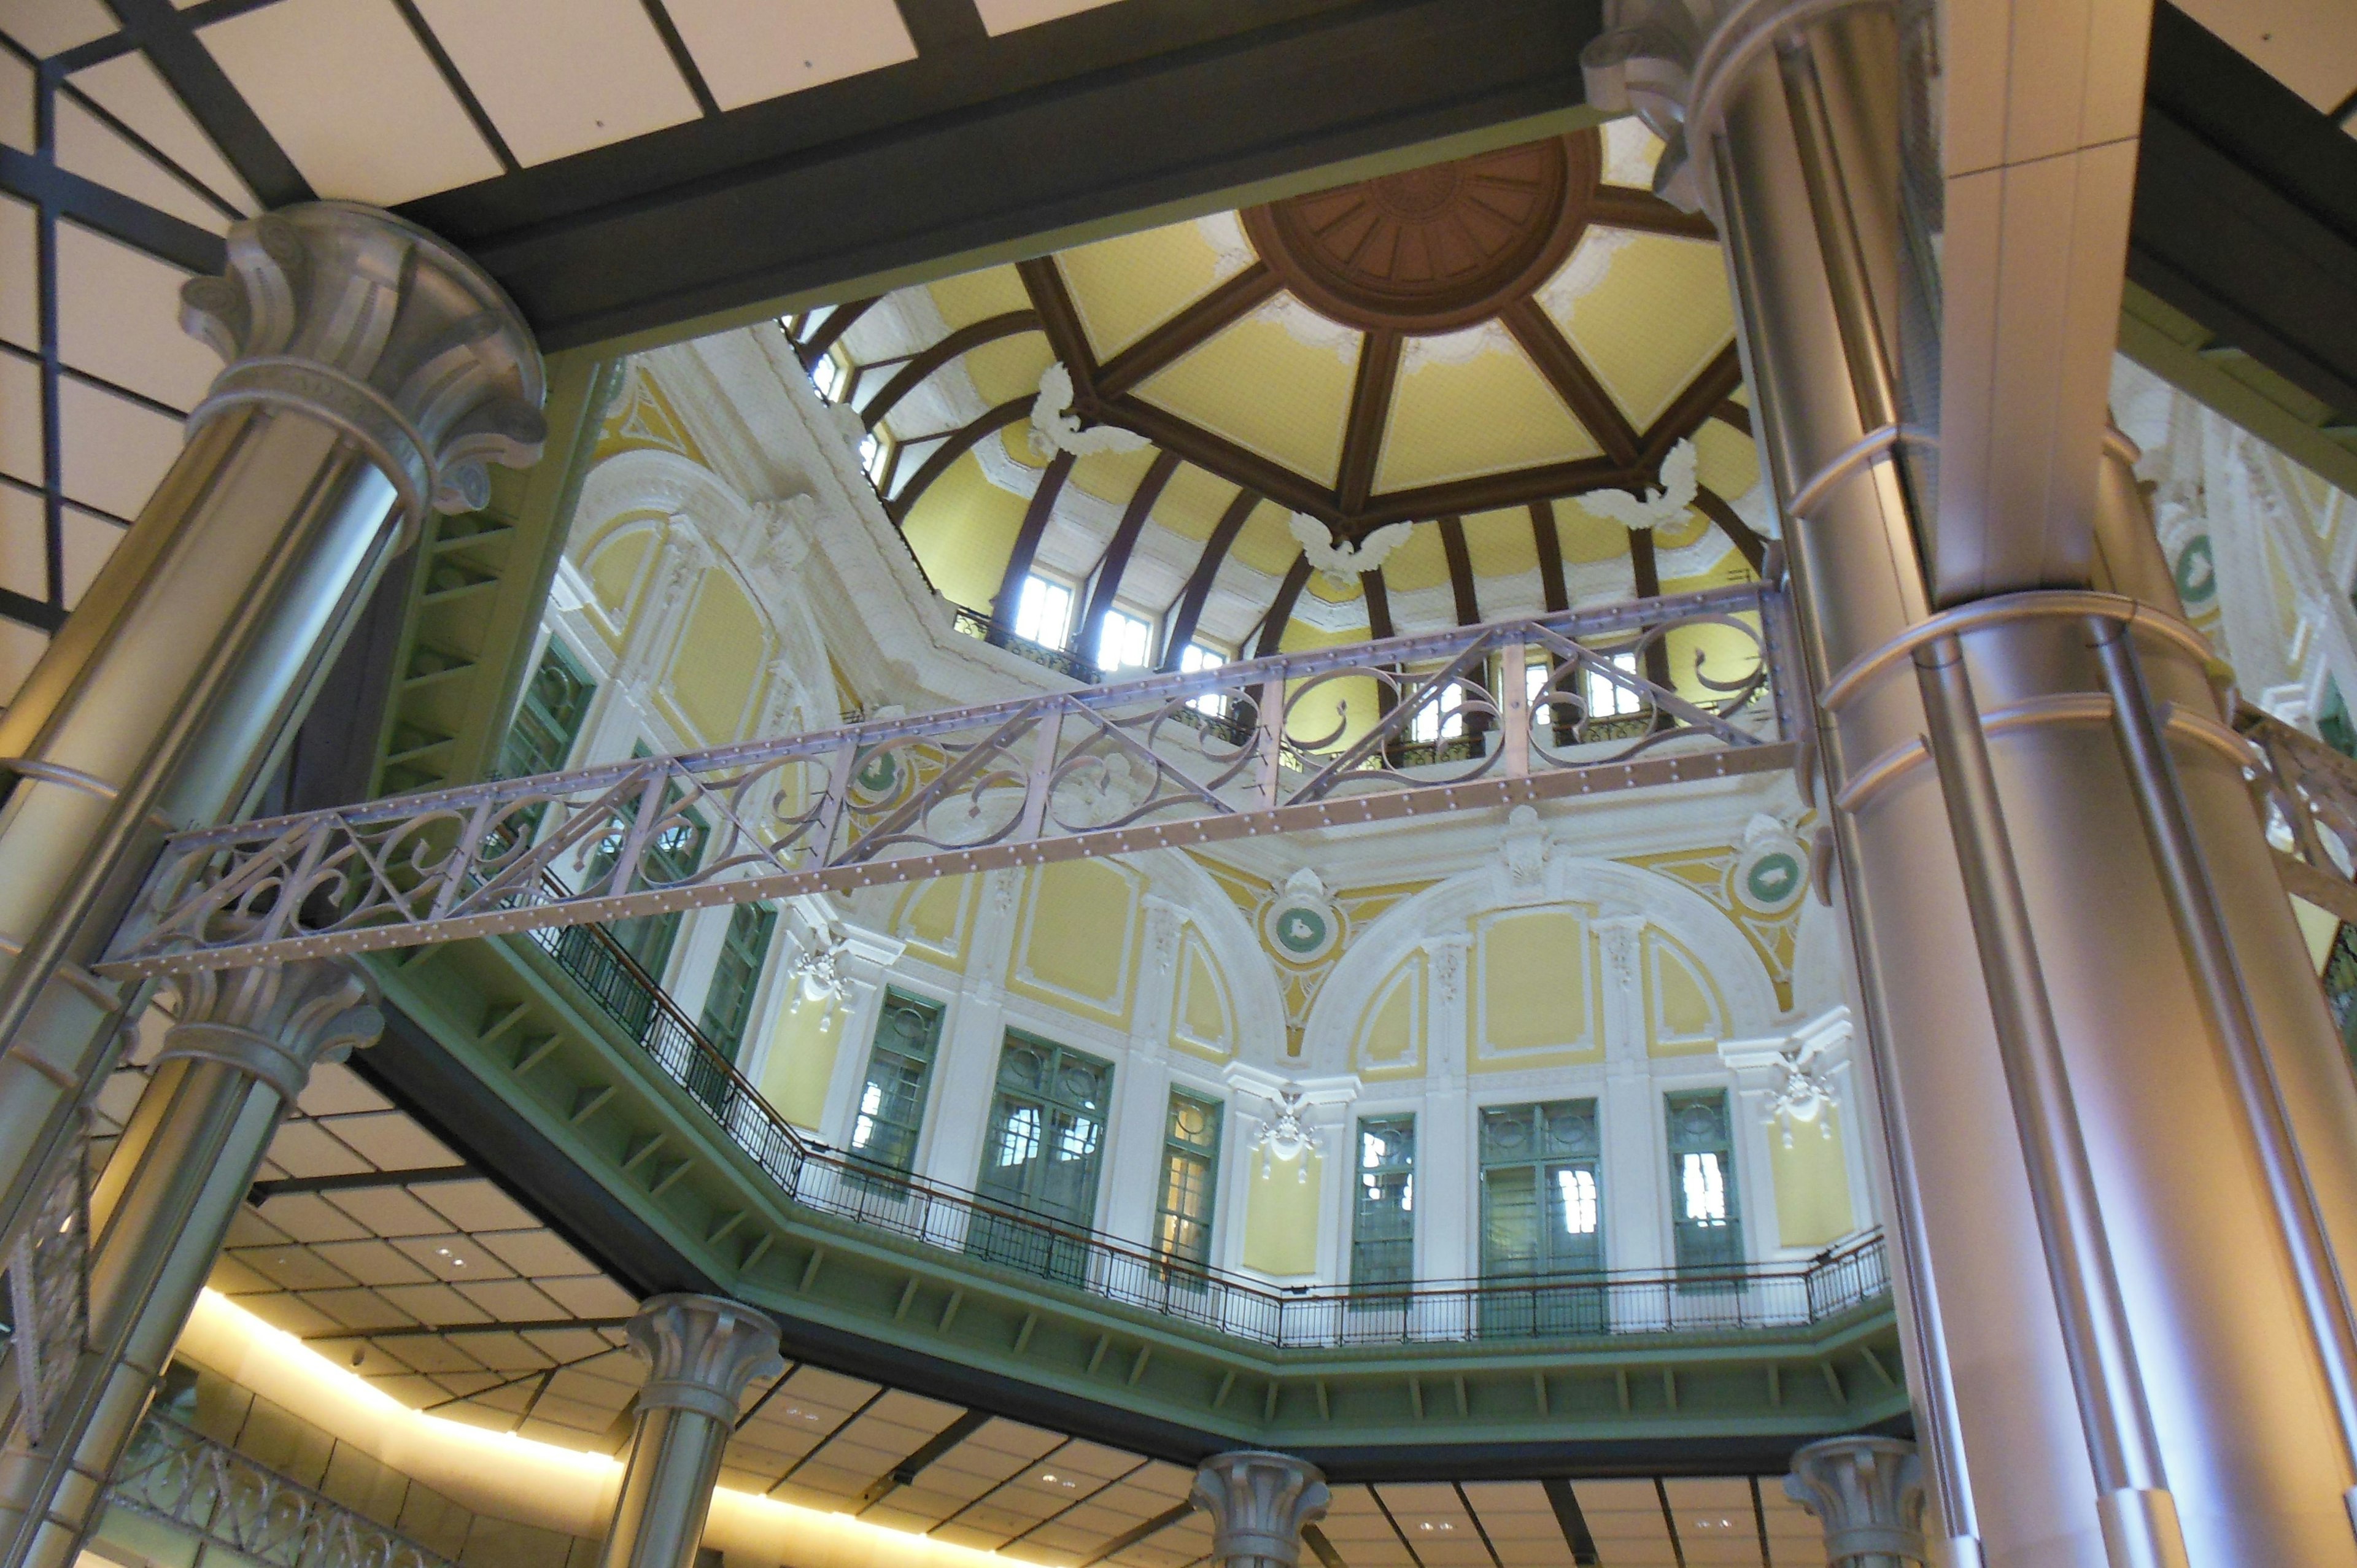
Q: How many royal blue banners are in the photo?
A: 0